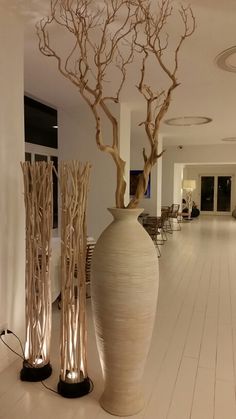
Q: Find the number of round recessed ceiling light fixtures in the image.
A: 3